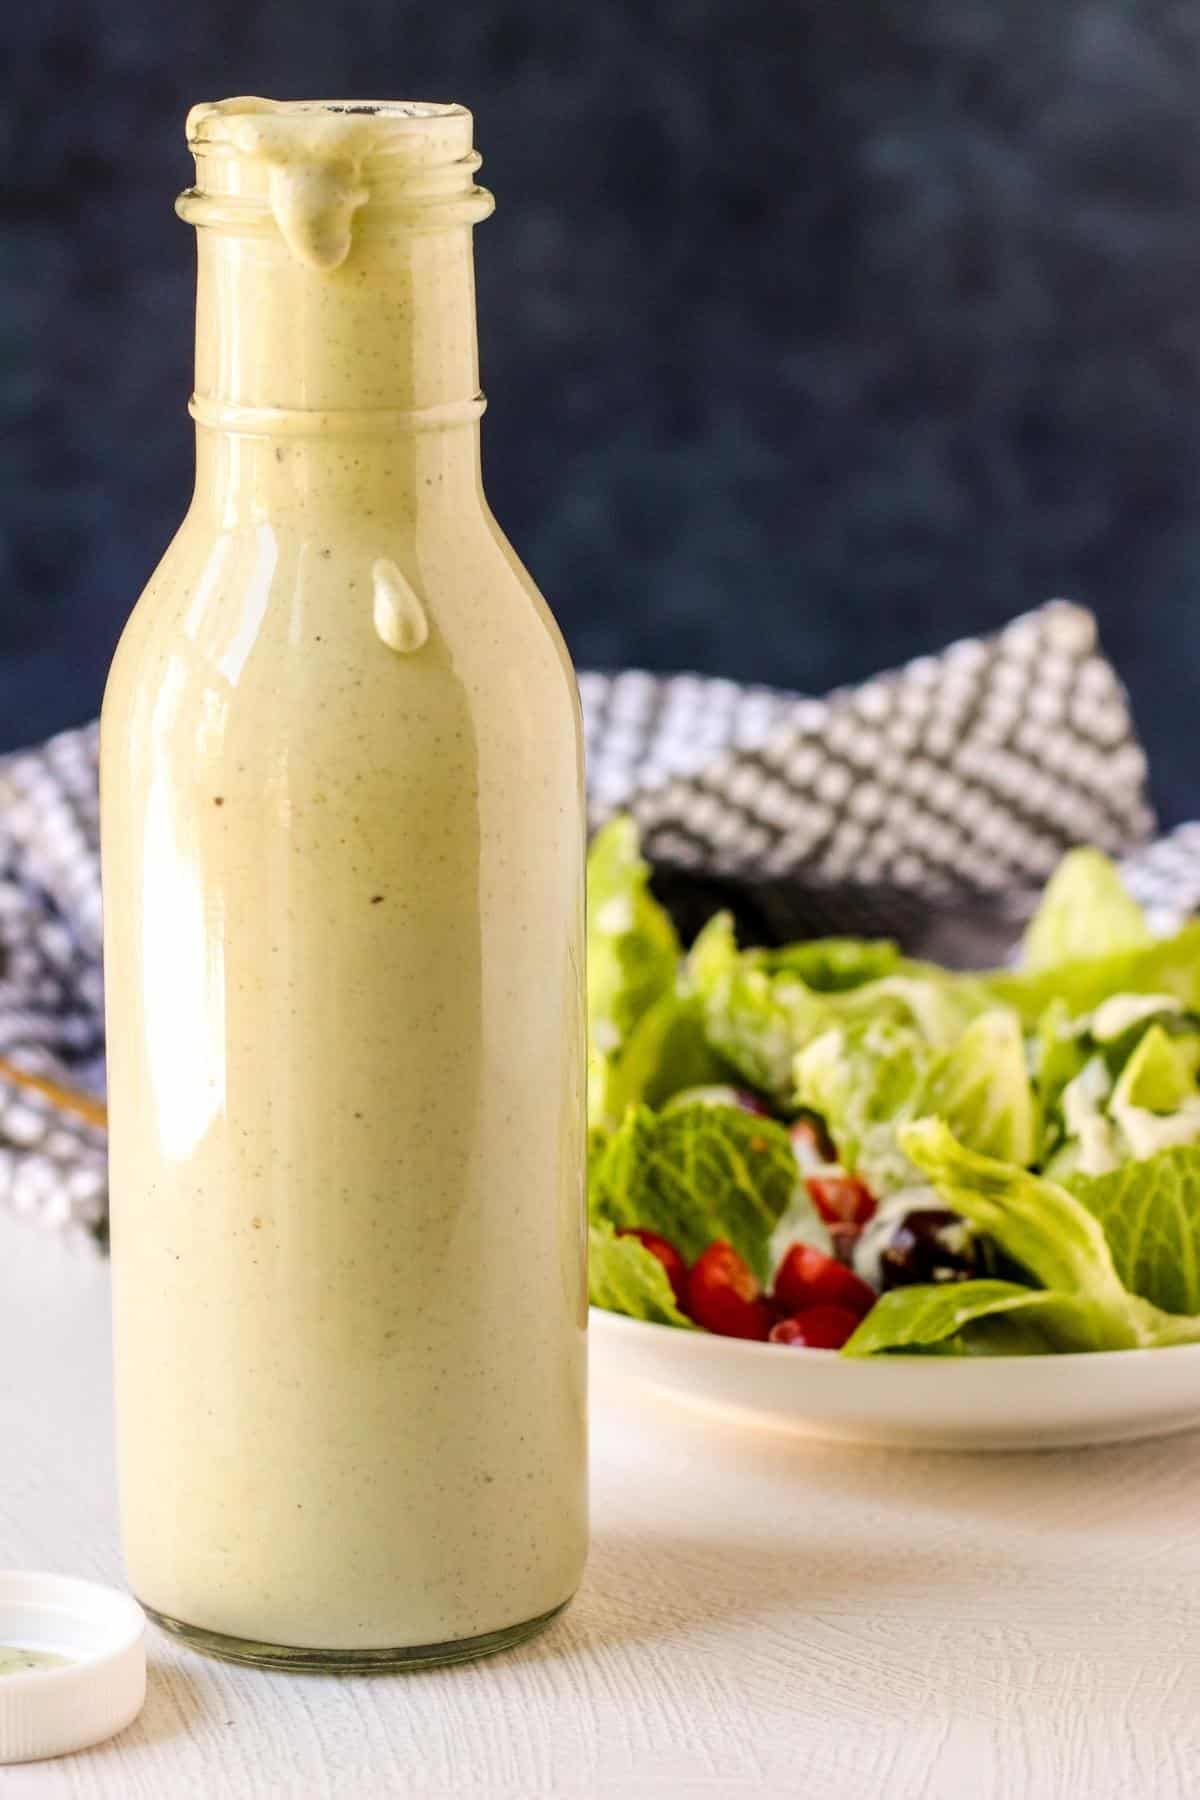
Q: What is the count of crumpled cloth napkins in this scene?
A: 1